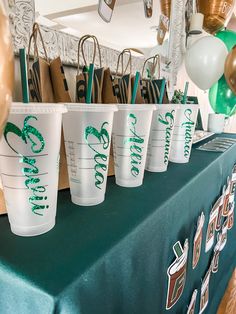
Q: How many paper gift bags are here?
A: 4